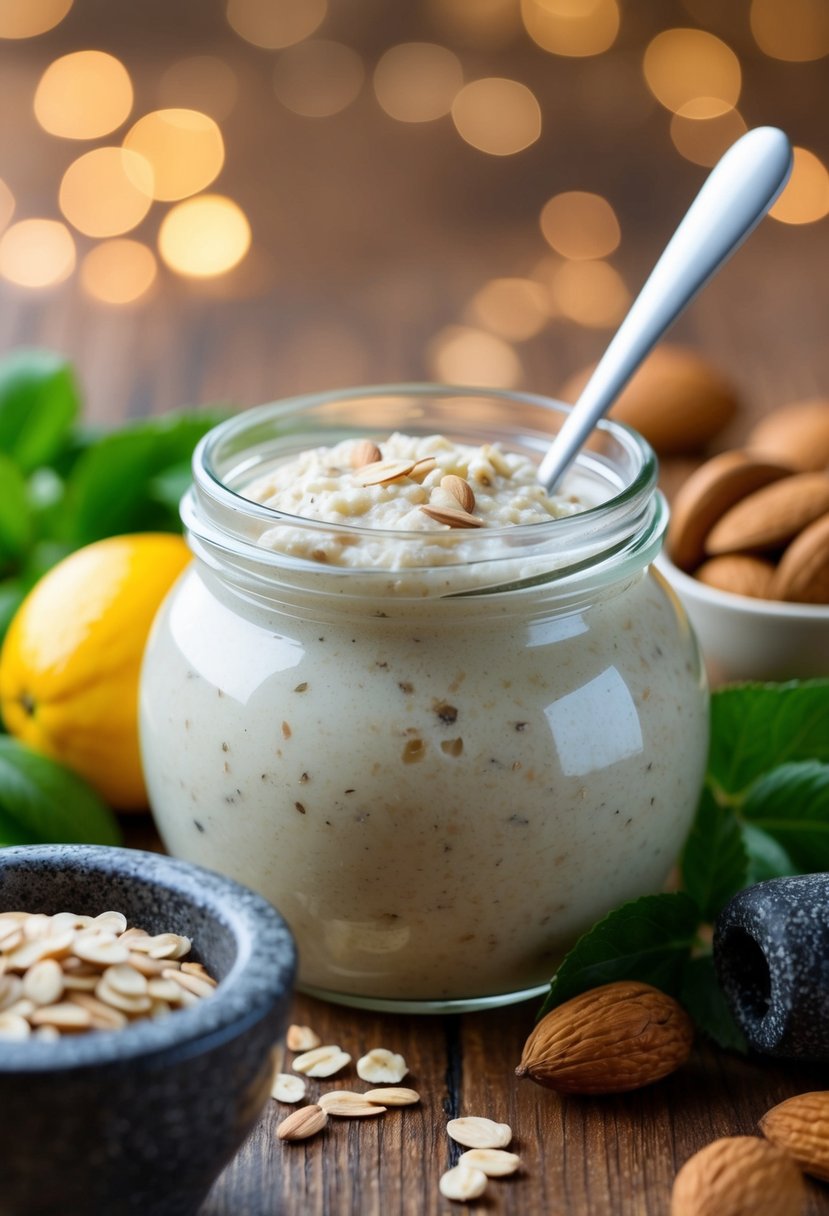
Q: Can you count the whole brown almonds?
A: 9